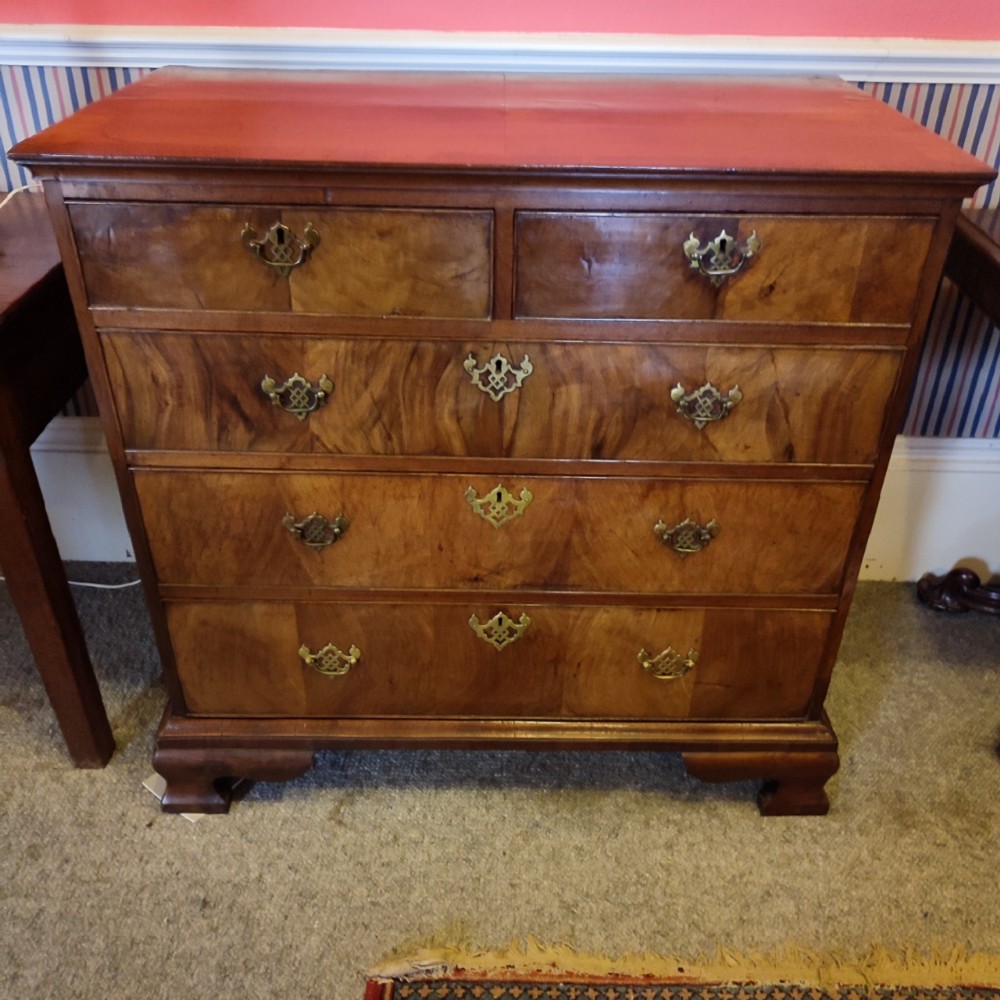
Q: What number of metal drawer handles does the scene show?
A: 8